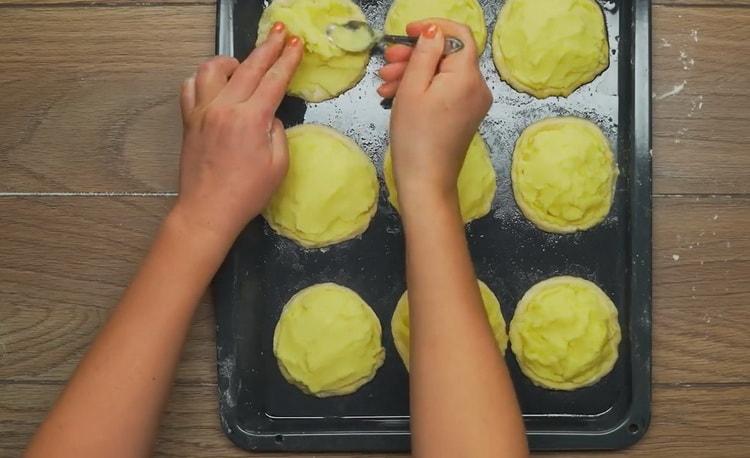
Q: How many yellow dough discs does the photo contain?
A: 9